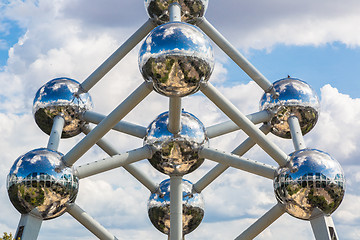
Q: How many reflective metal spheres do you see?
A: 8